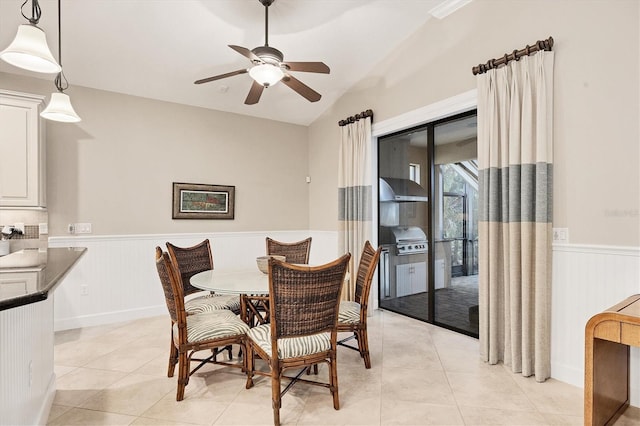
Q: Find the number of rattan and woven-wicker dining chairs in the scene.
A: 5